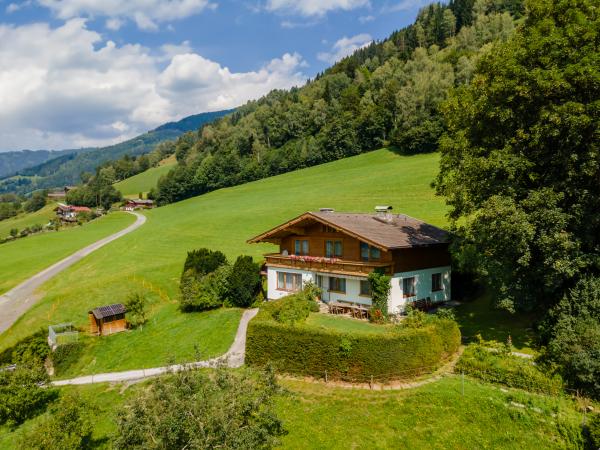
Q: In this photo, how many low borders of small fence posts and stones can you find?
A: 1